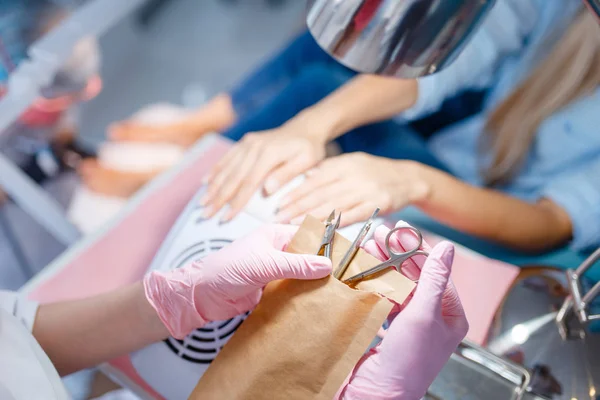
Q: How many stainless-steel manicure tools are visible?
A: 3